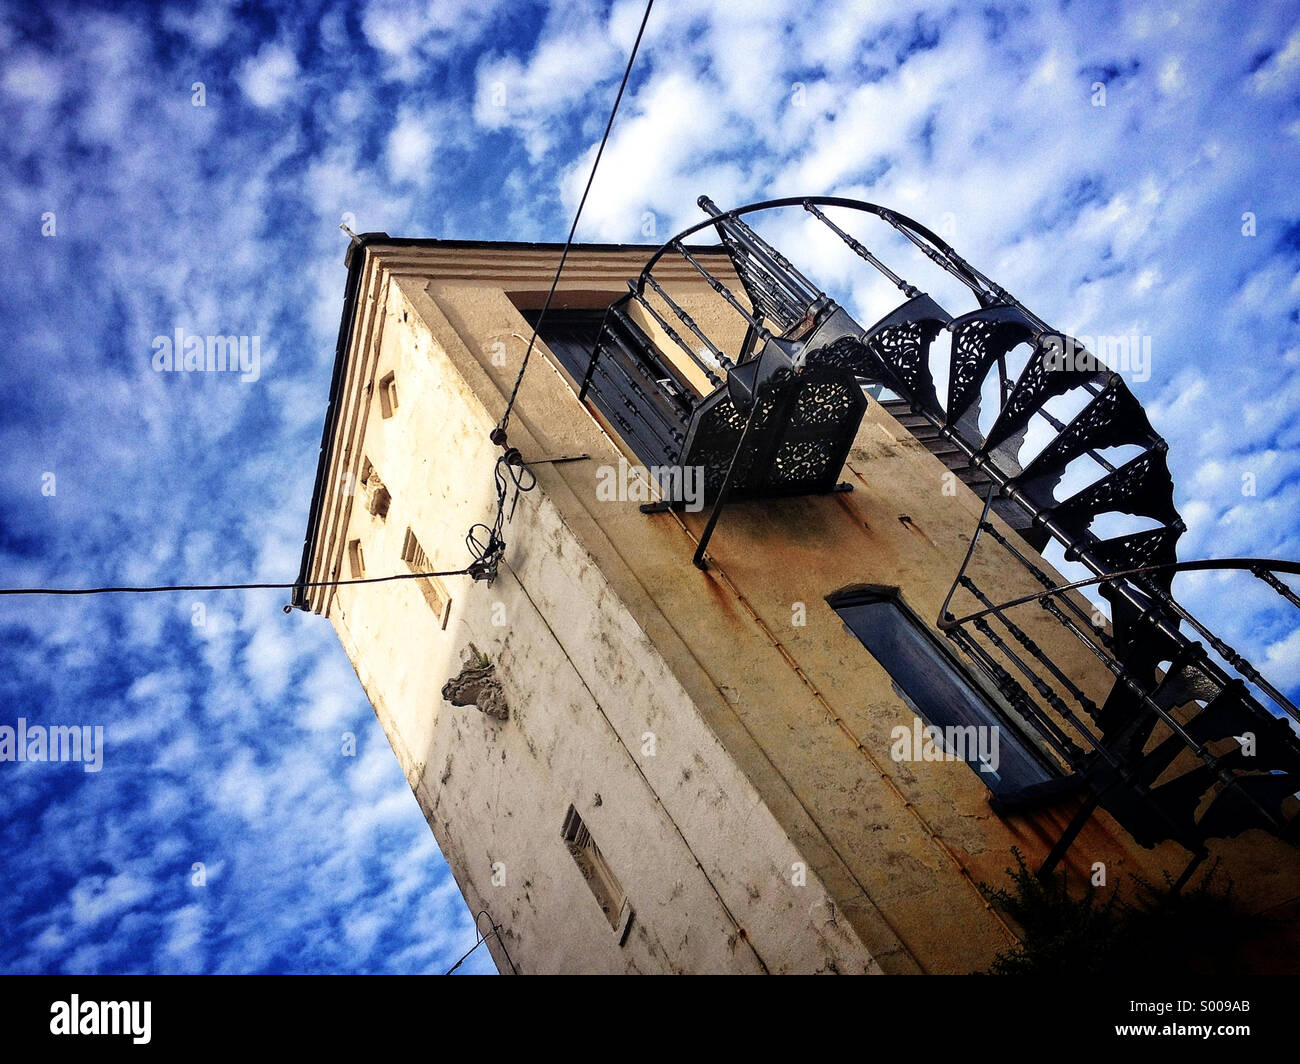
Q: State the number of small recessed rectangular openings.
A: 4